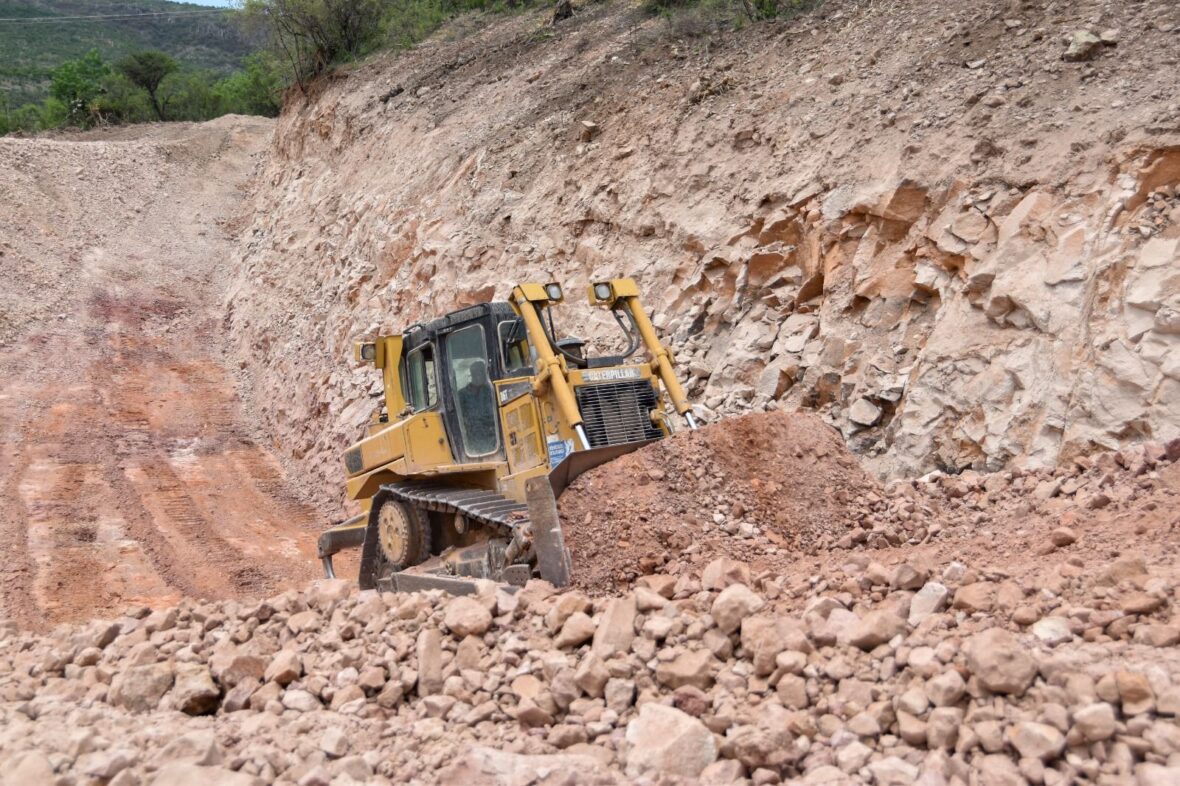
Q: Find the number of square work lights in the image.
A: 3